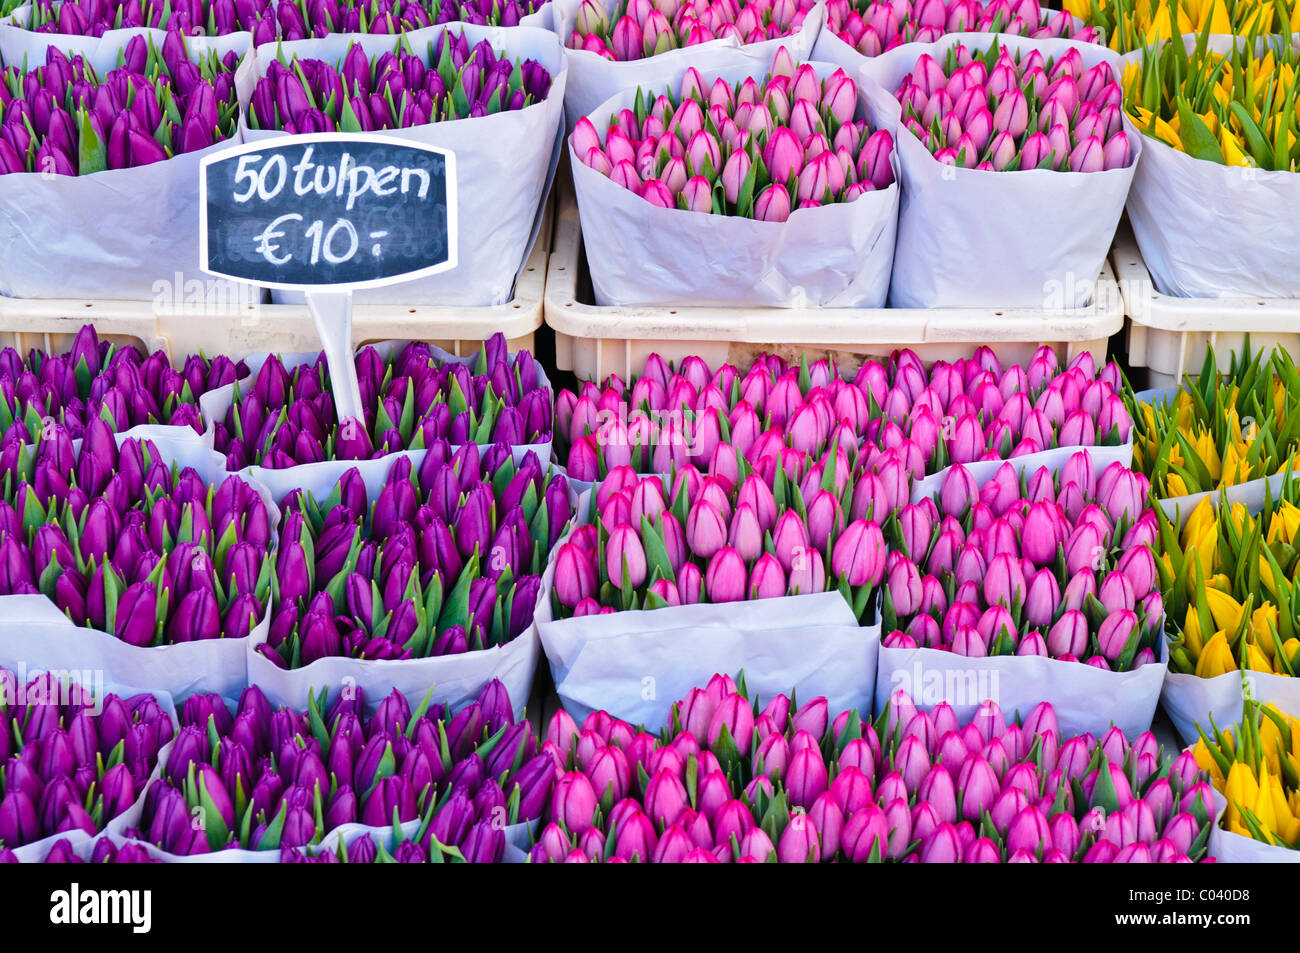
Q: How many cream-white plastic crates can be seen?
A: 3